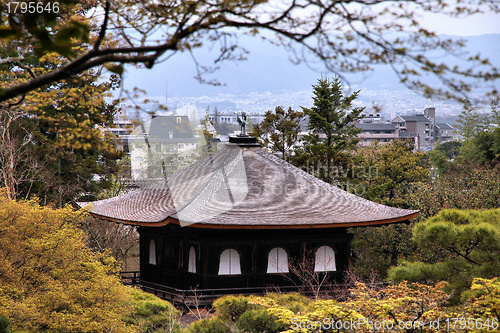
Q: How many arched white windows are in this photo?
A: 5